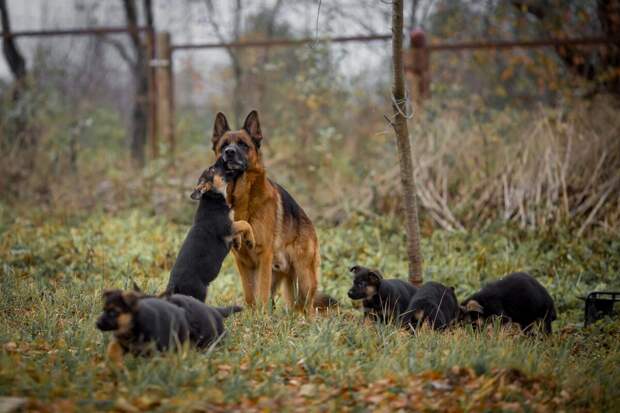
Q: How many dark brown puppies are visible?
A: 6